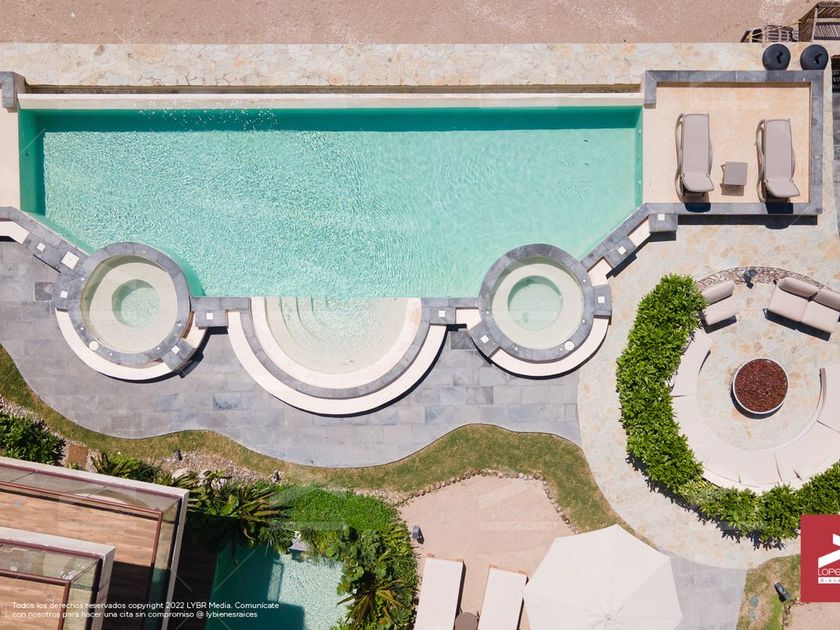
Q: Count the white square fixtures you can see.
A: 10